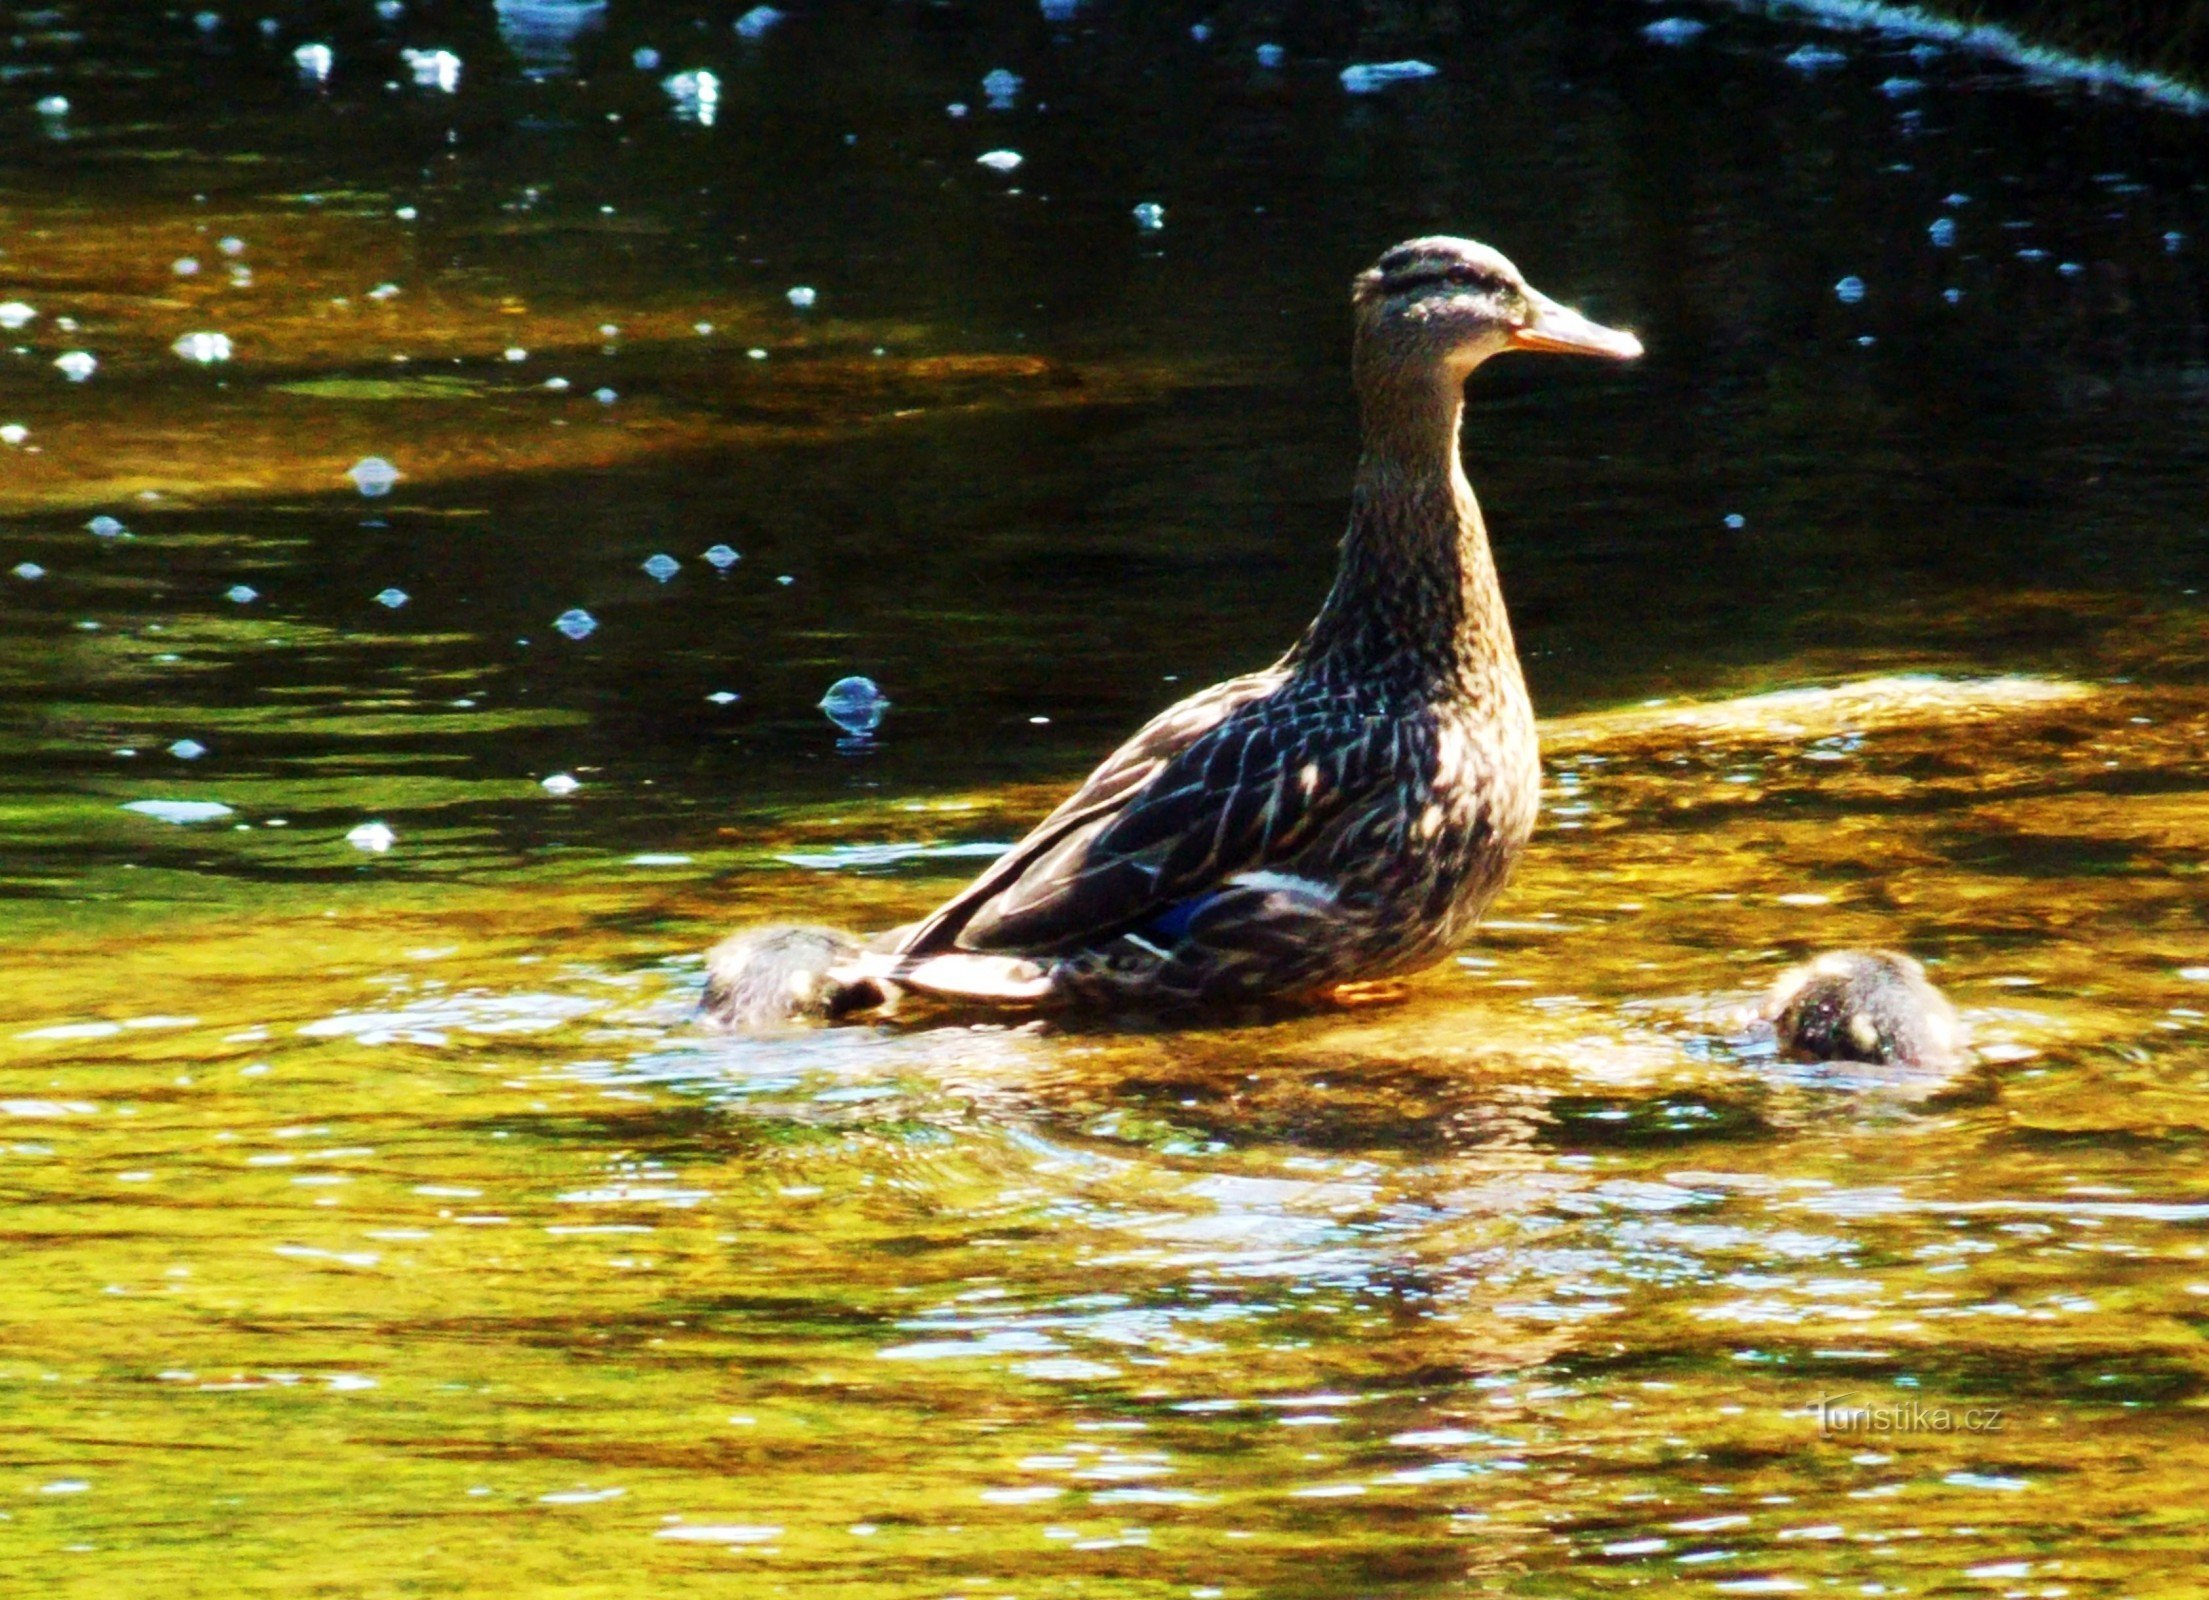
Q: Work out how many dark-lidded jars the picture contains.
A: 0